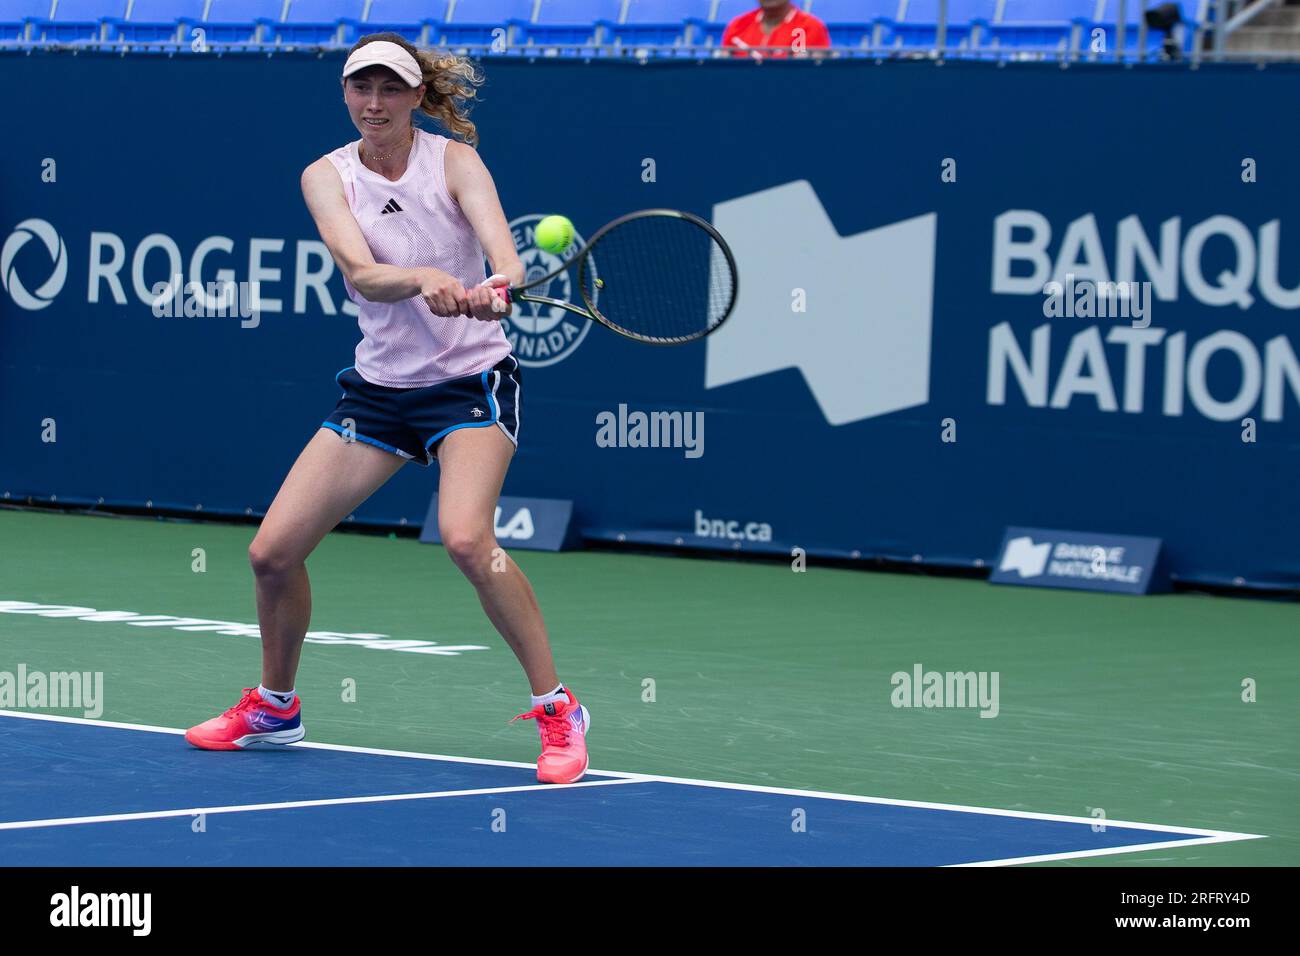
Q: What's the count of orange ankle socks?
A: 0